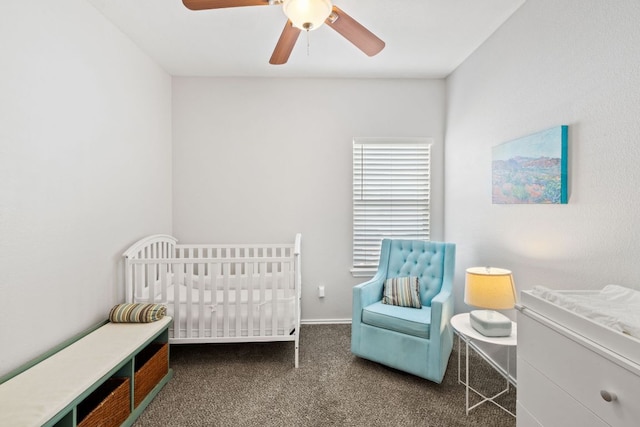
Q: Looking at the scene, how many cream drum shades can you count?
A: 1